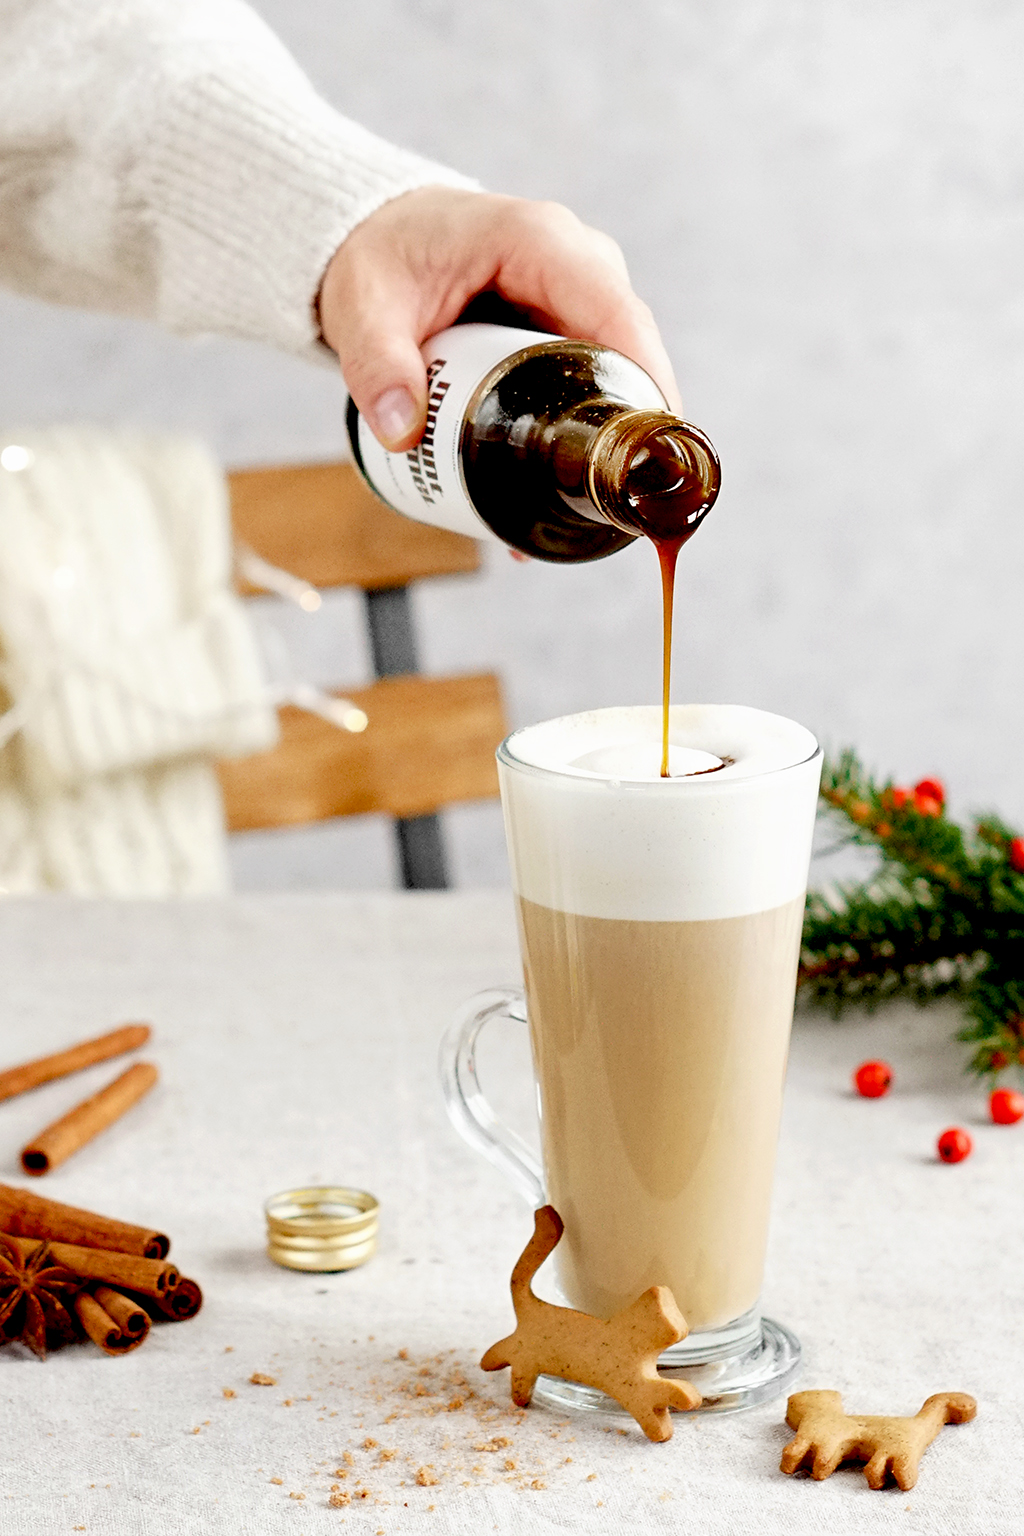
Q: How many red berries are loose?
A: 3